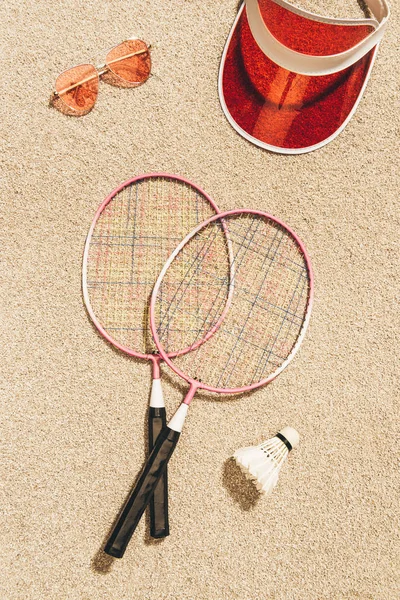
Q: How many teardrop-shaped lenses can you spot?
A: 2